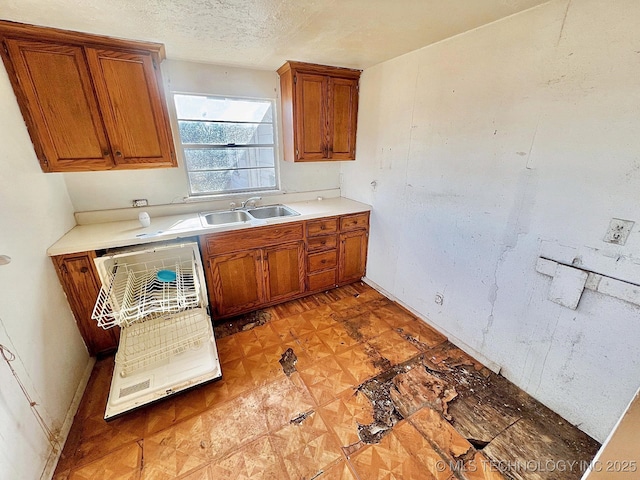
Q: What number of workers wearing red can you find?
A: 0